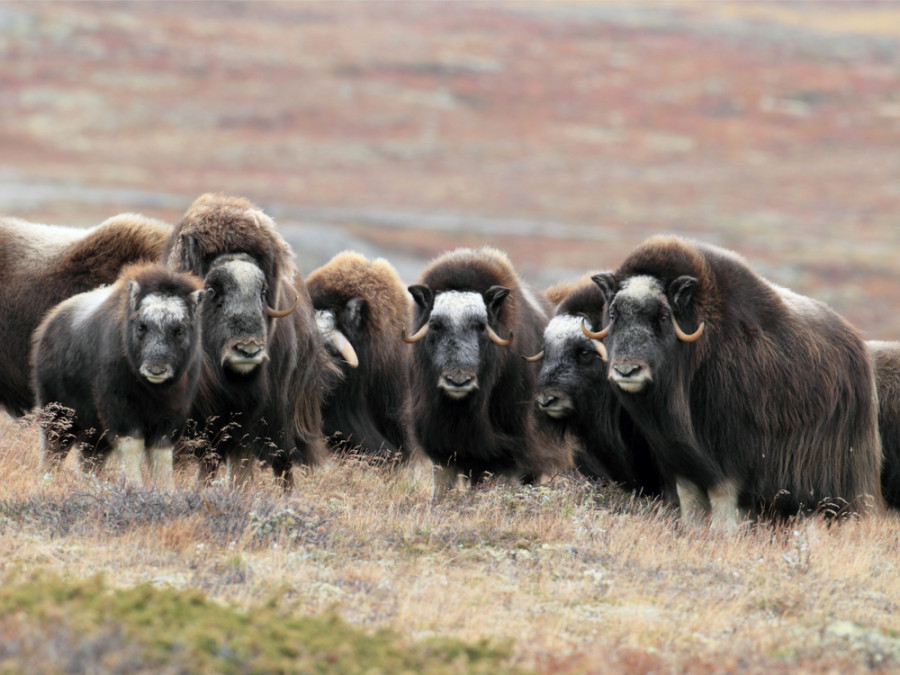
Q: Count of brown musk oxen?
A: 8